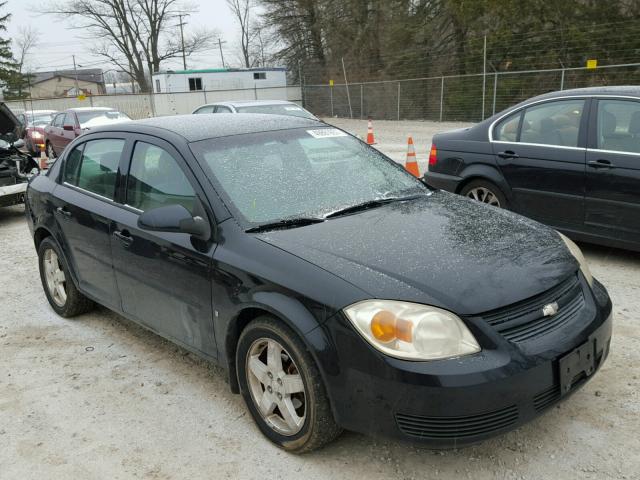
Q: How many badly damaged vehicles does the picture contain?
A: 1